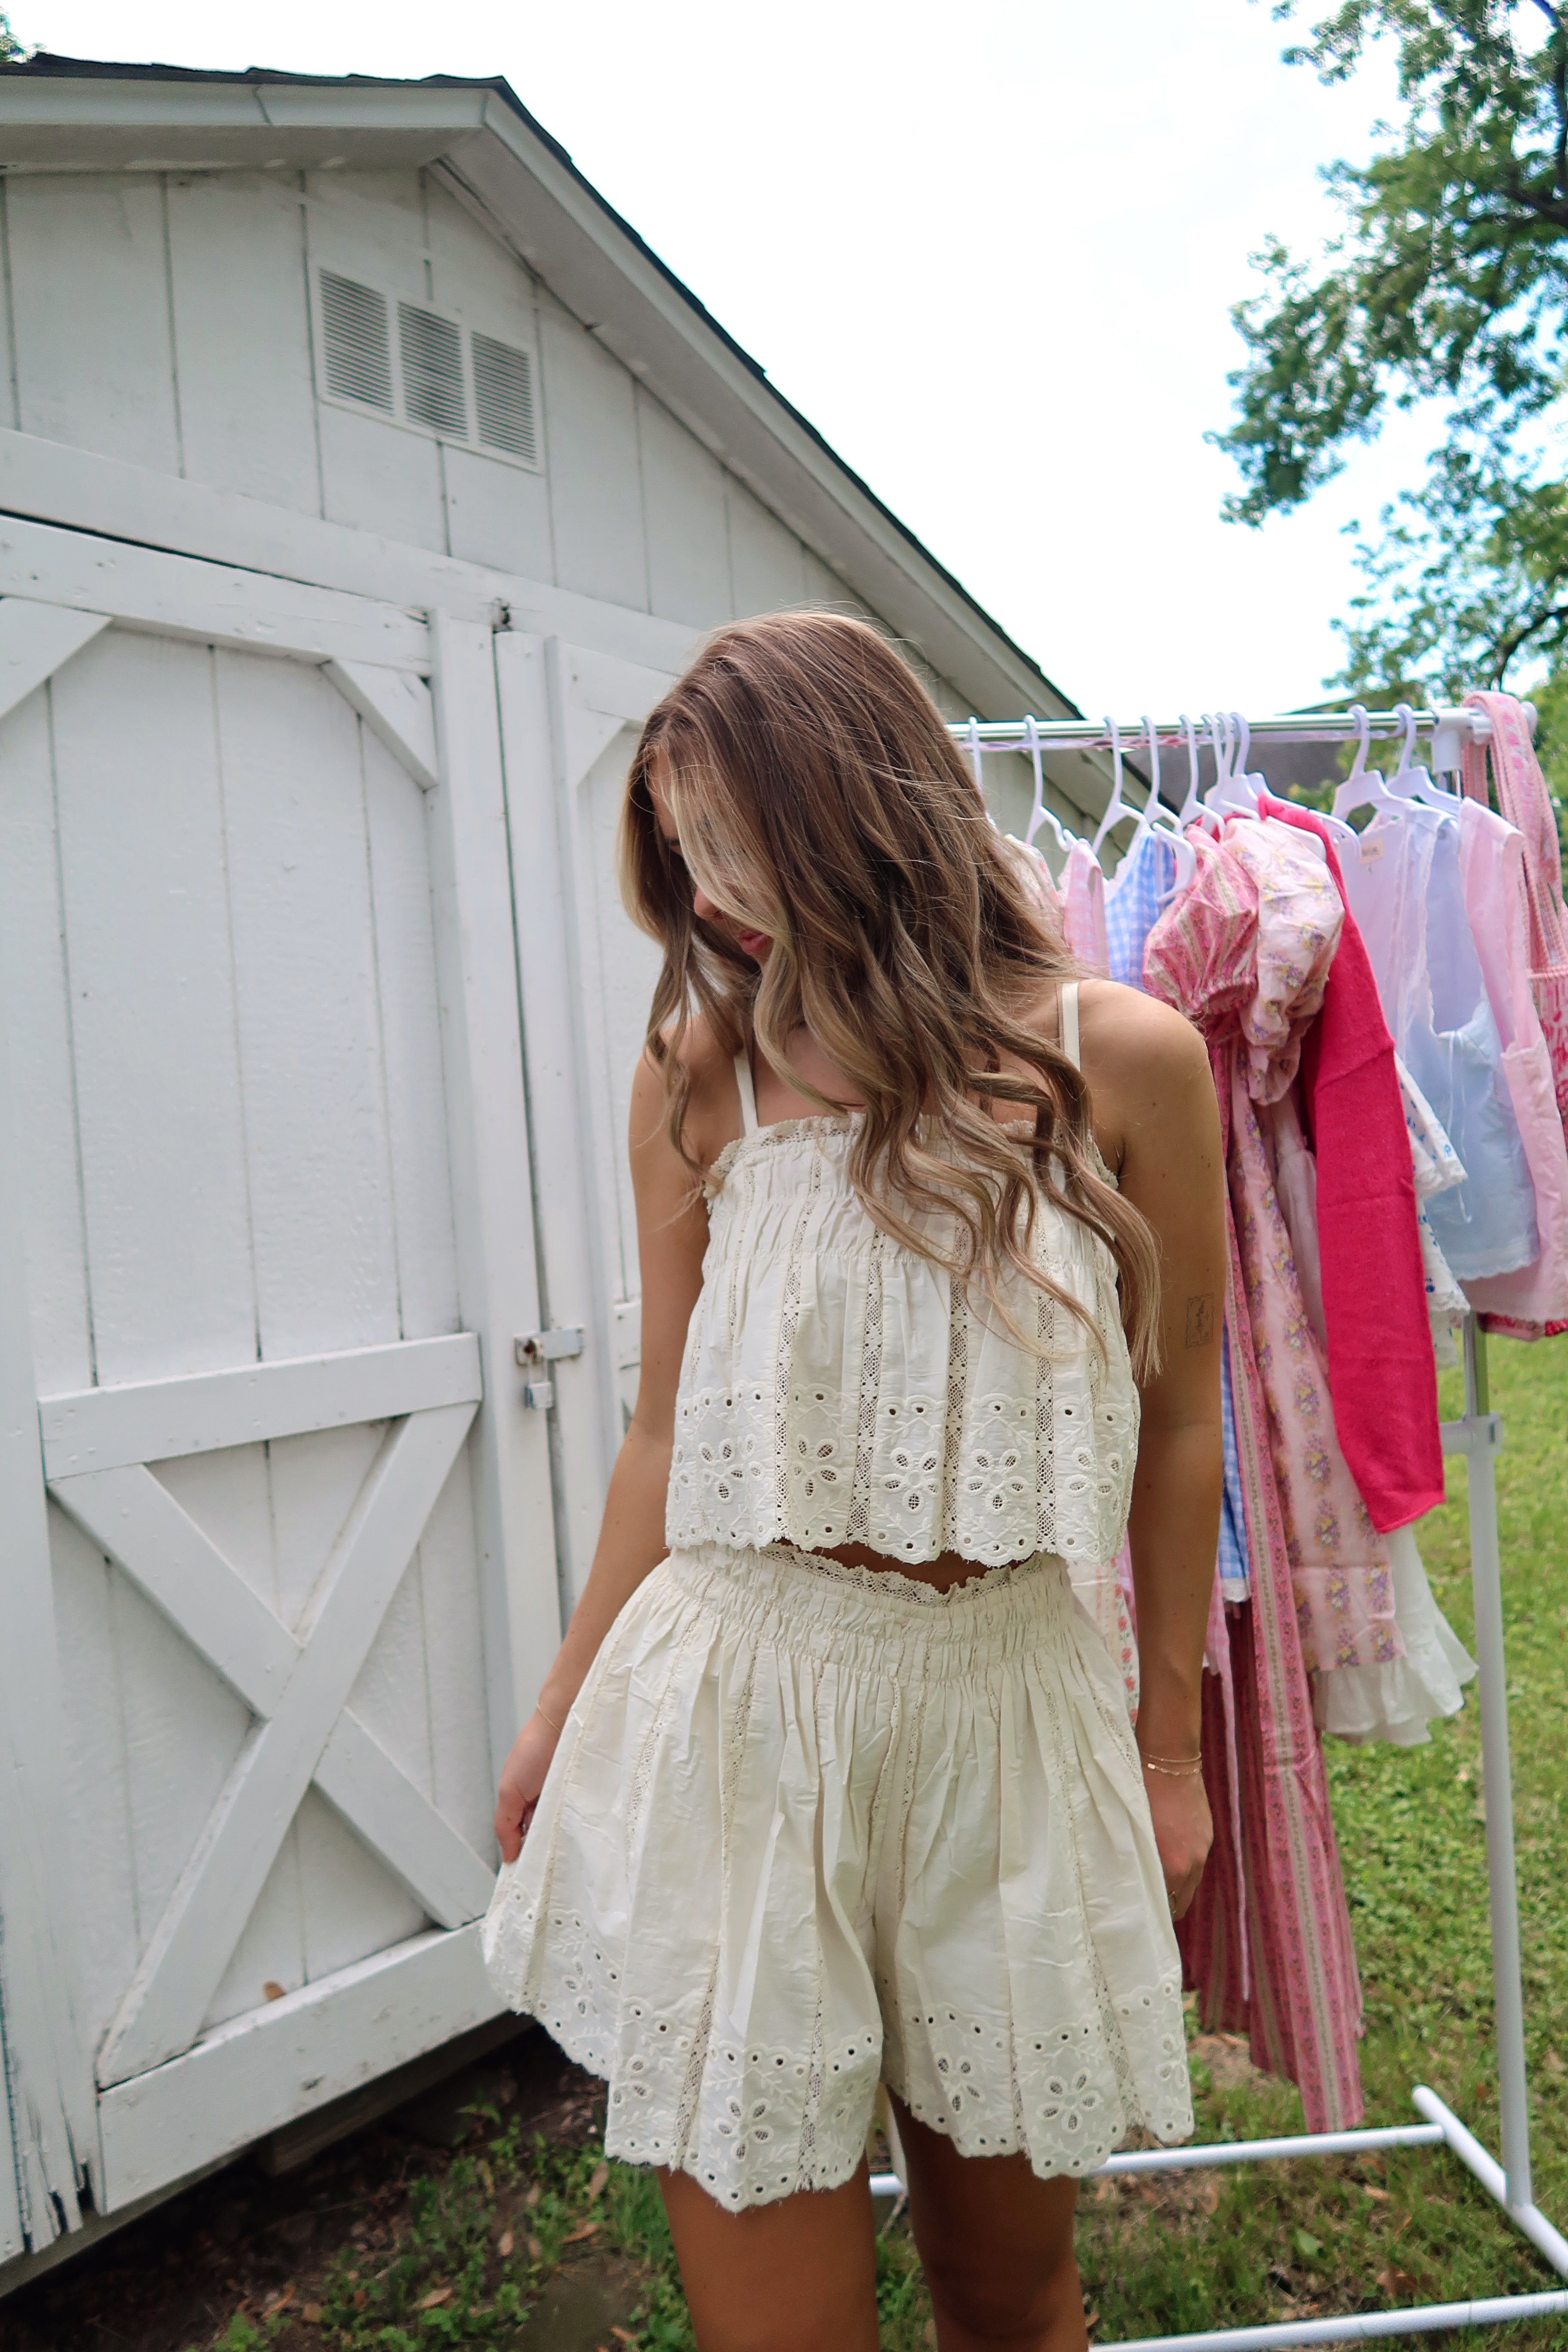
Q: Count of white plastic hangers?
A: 10